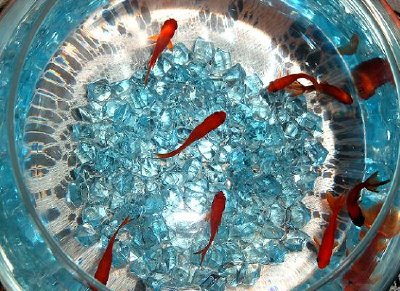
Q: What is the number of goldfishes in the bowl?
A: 8